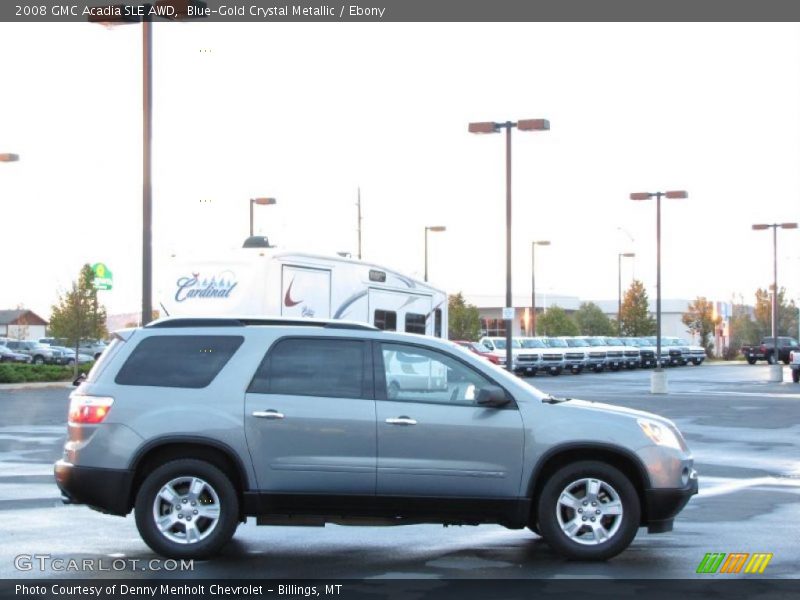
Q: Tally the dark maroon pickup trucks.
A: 1